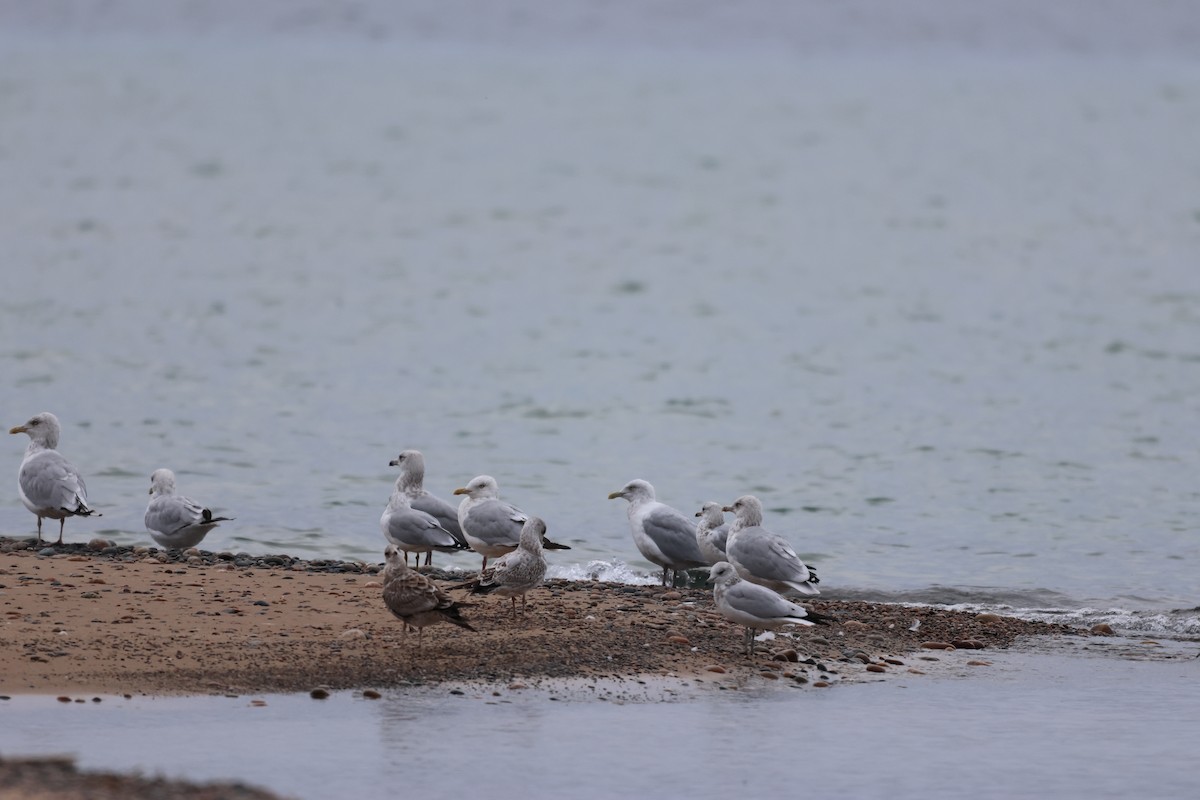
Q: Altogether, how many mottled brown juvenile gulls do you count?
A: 2